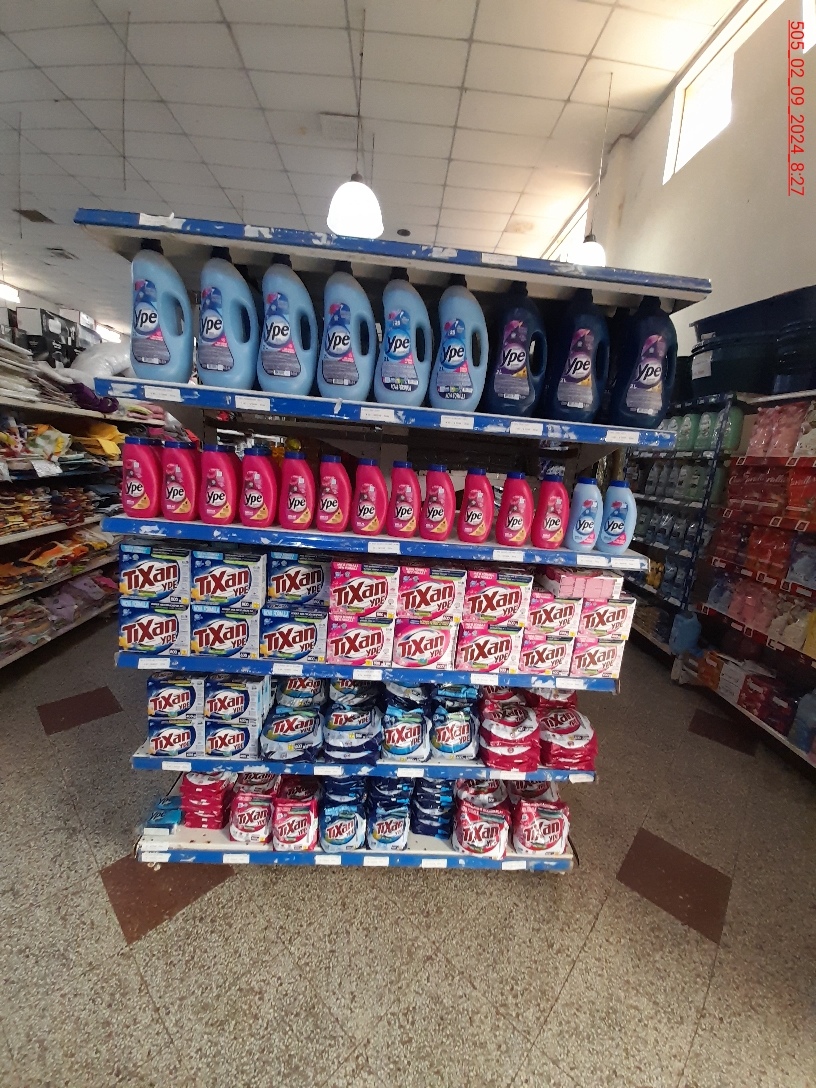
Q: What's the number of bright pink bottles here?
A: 12